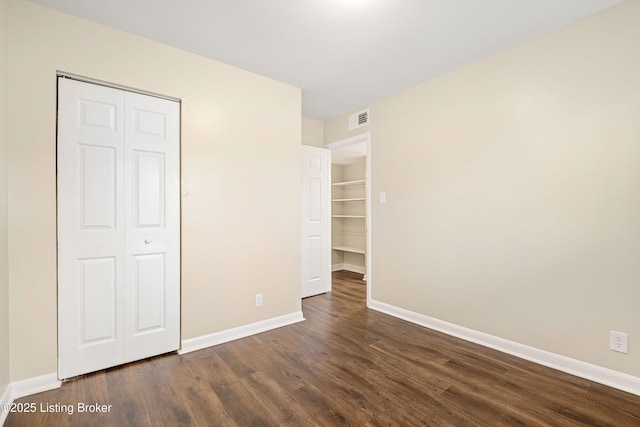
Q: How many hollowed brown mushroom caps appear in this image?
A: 0